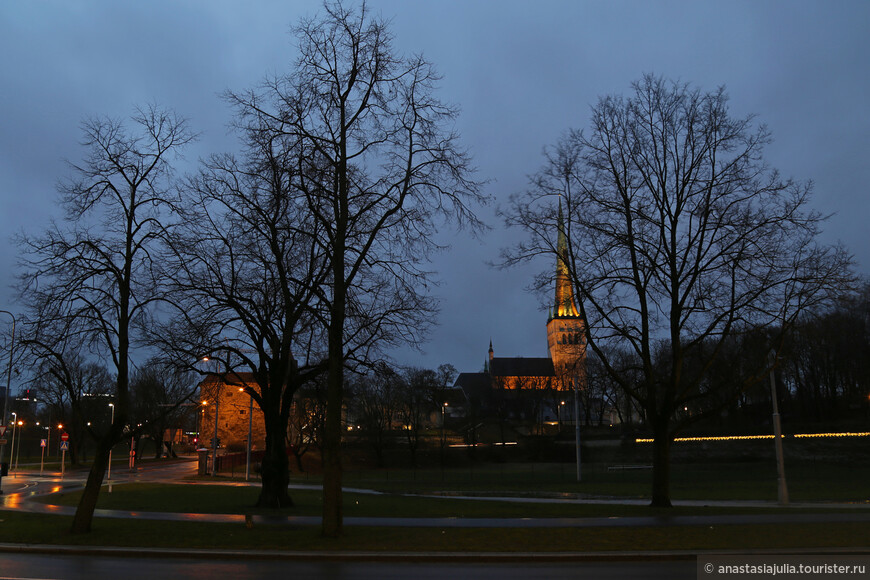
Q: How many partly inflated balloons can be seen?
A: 0